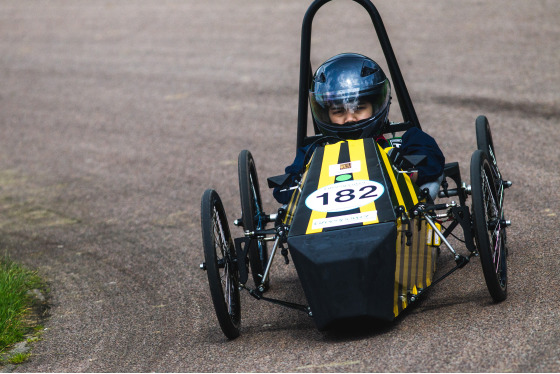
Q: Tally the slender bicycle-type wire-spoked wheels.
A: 4